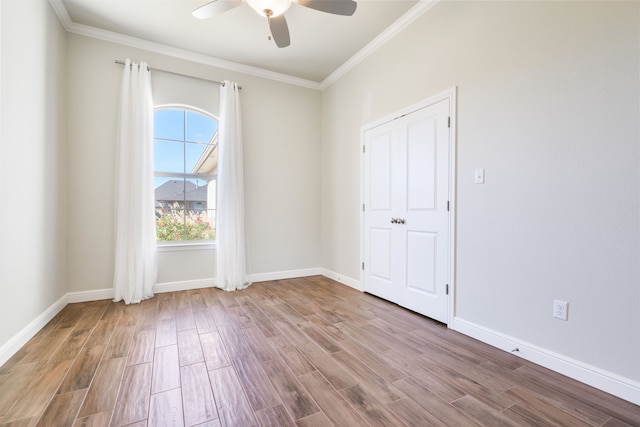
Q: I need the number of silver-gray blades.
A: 3